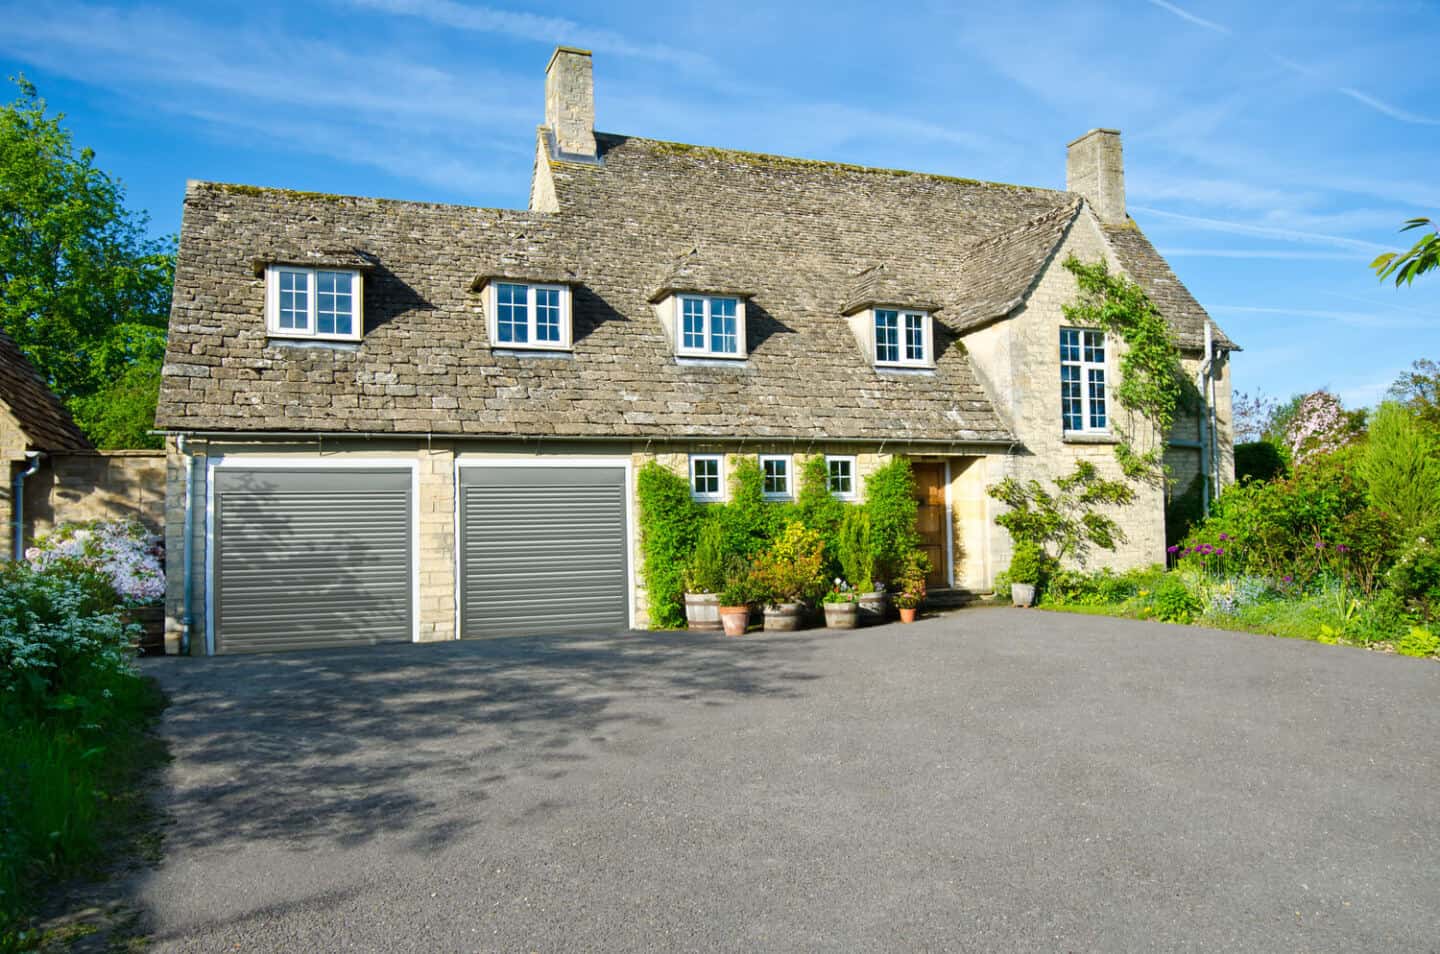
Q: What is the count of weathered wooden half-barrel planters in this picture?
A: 4